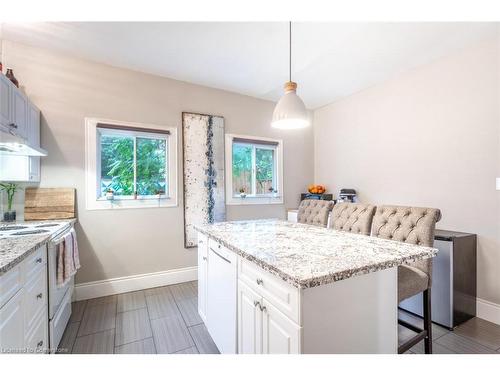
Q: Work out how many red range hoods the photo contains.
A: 0